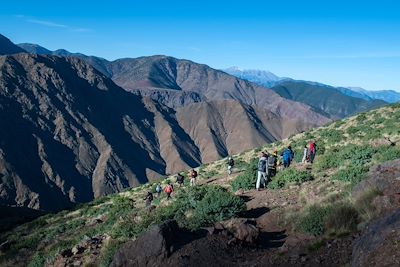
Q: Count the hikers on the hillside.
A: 11